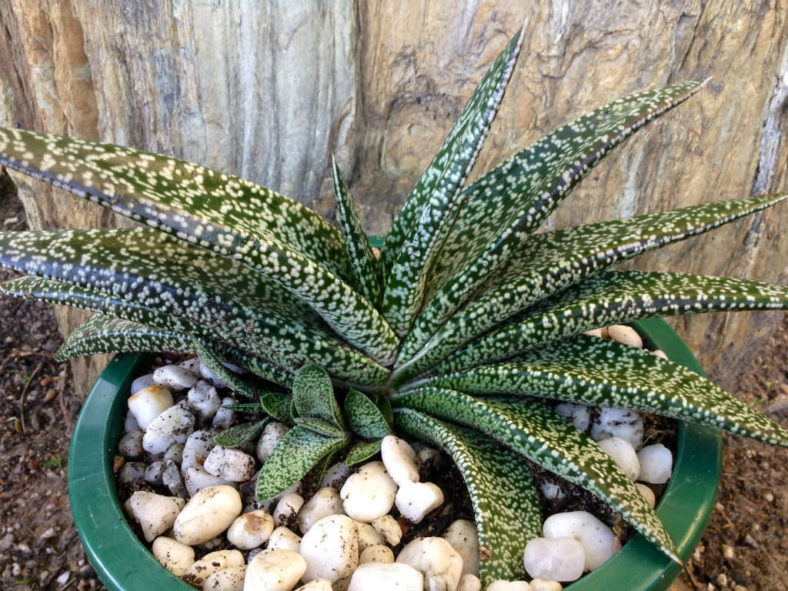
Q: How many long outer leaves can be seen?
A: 11